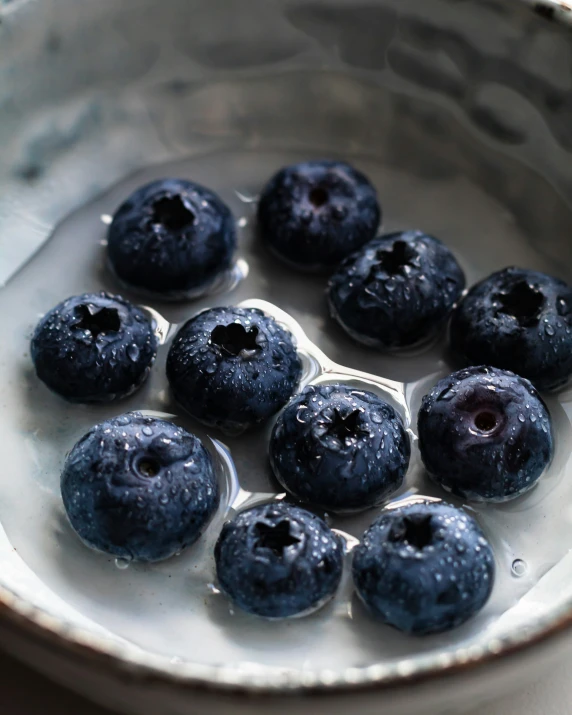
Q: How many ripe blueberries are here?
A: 11